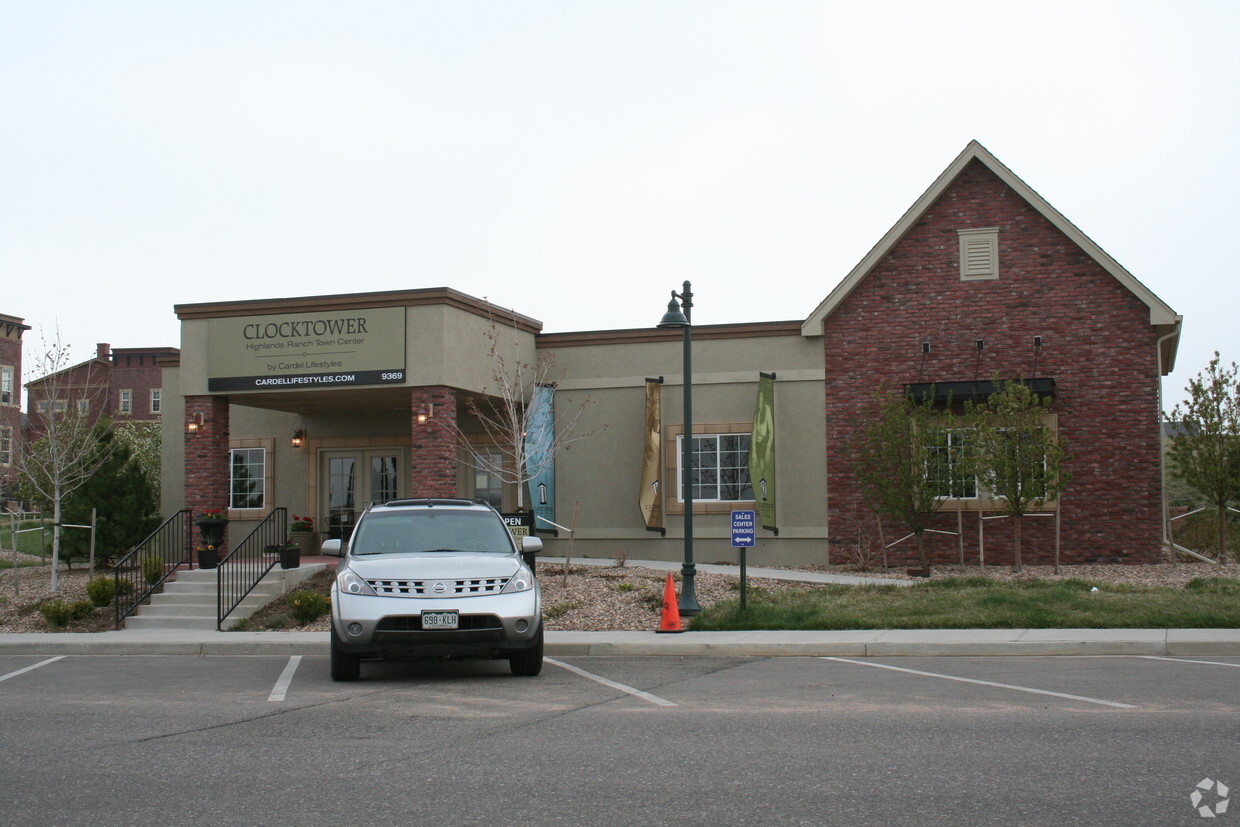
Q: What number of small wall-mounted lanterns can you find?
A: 3